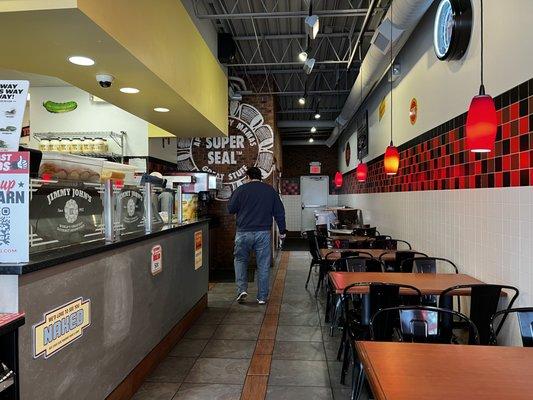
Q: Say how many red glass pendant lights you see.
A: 4